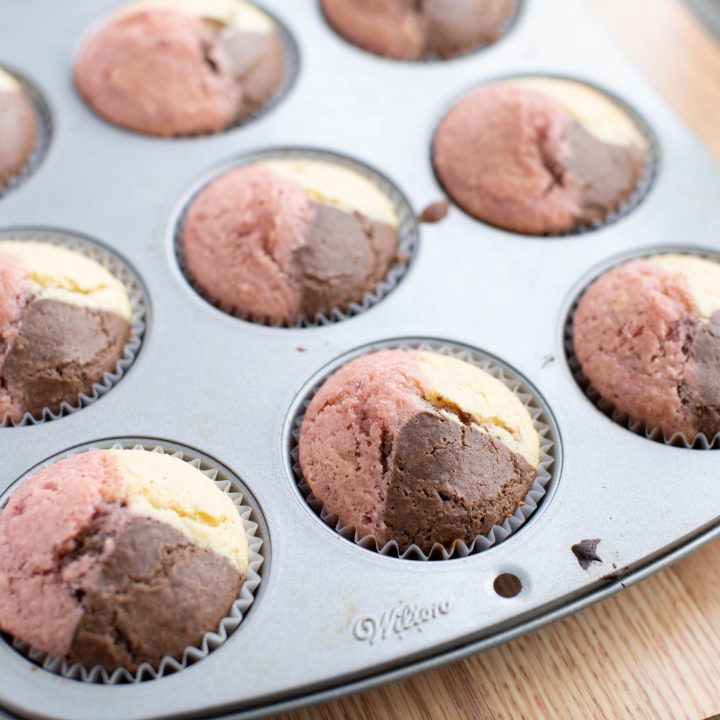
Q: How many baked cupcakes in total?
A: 9